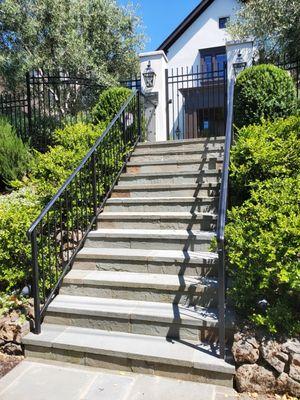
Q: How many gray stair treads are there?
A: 12